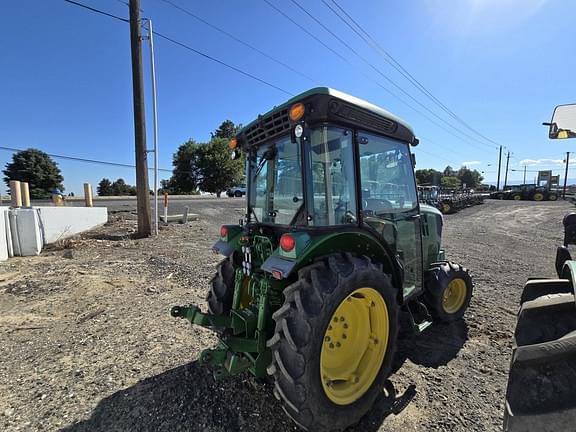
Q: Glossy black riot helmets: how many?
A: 0